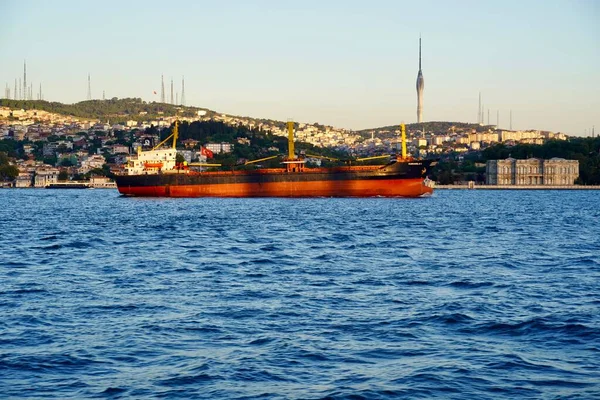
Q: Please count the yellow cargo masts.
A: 3